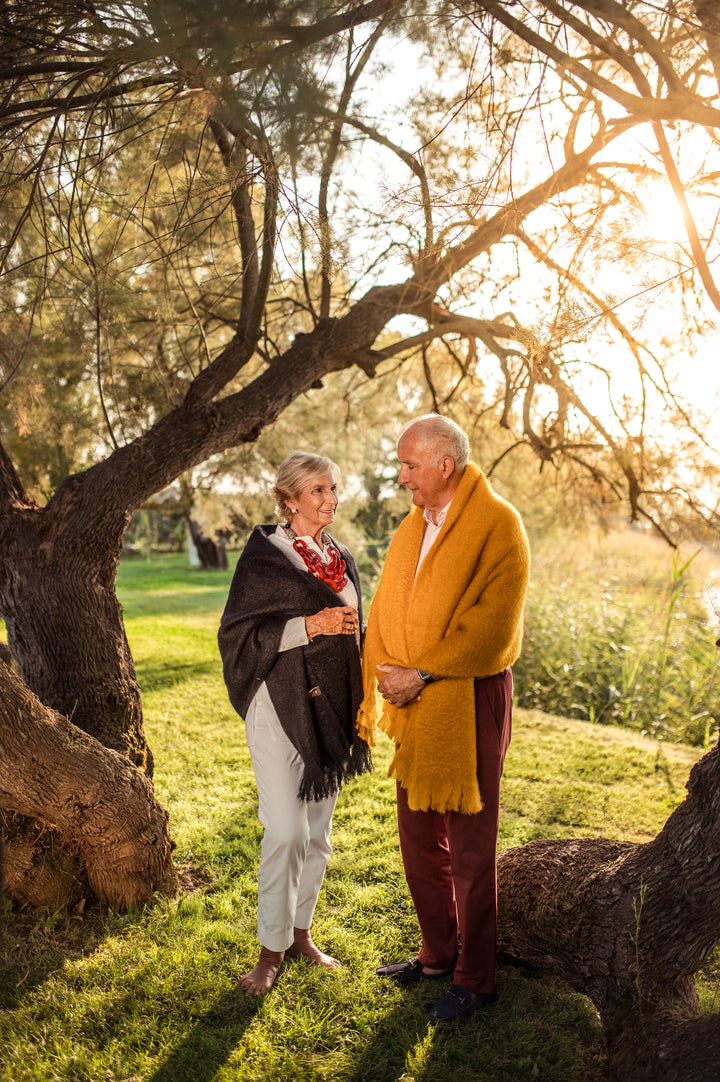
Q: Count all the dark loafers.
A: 2